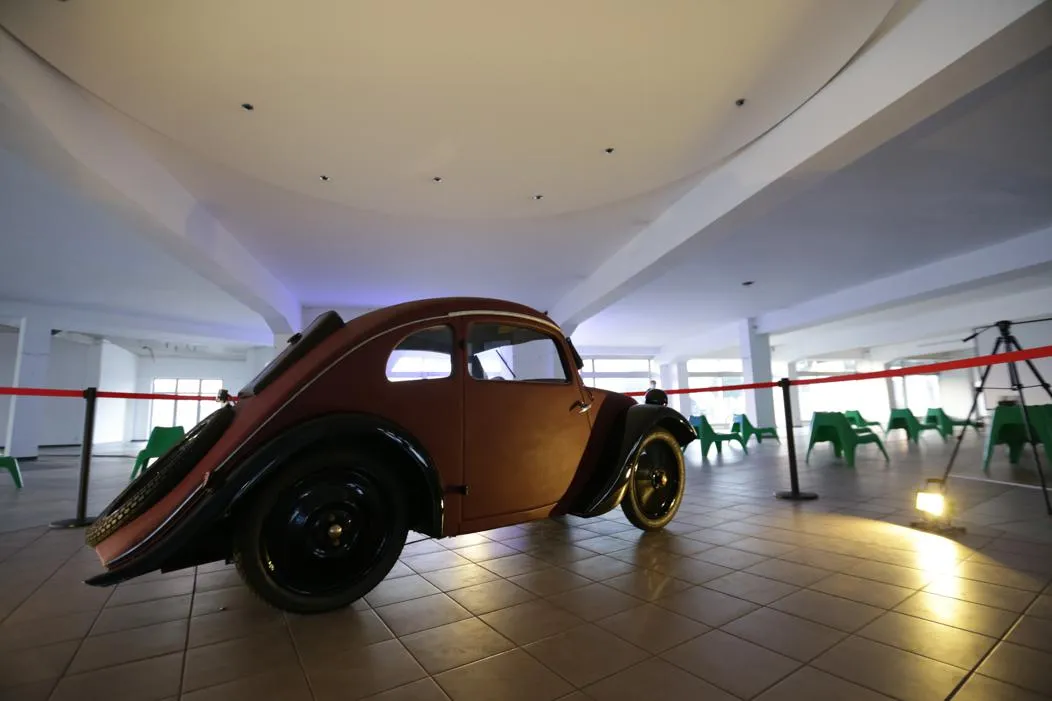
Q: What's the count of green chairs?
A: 9